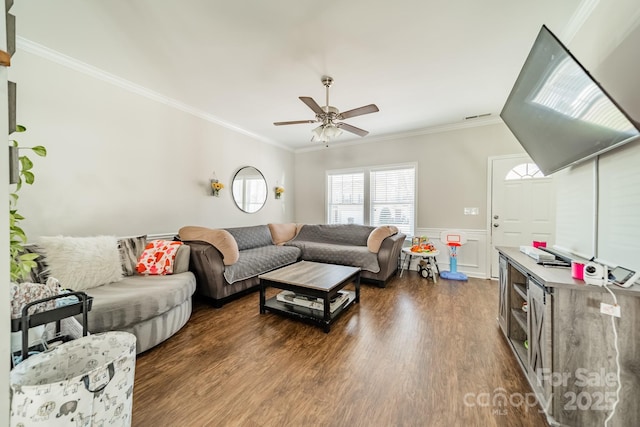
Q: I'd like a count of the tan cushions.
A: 3